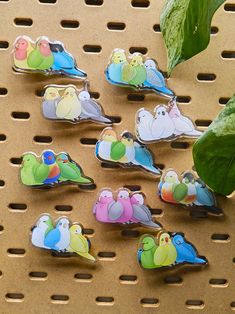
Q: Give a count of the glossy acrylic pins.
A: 10